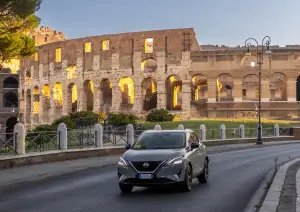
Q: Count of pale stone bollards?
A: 11